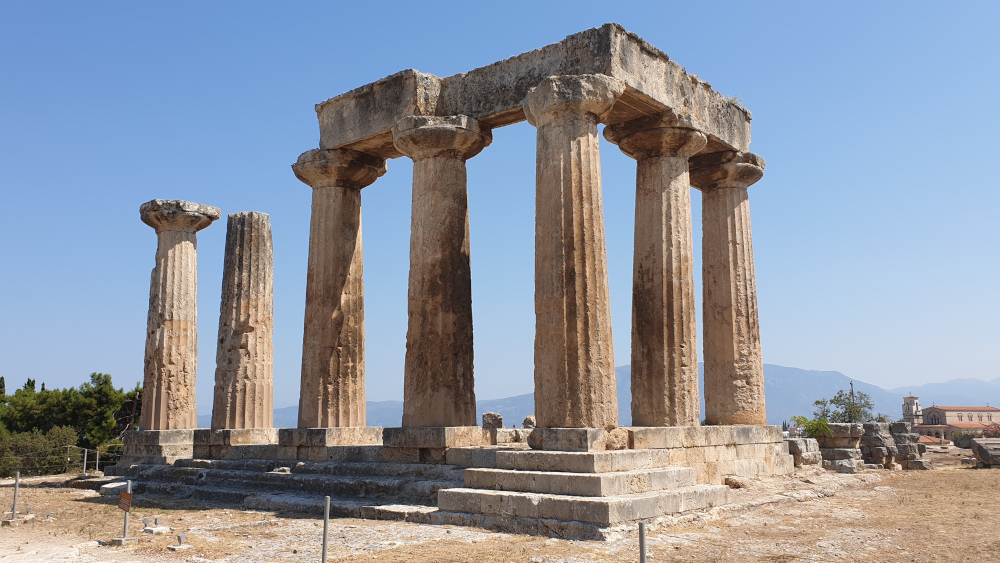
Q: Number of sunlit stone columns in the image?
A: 7